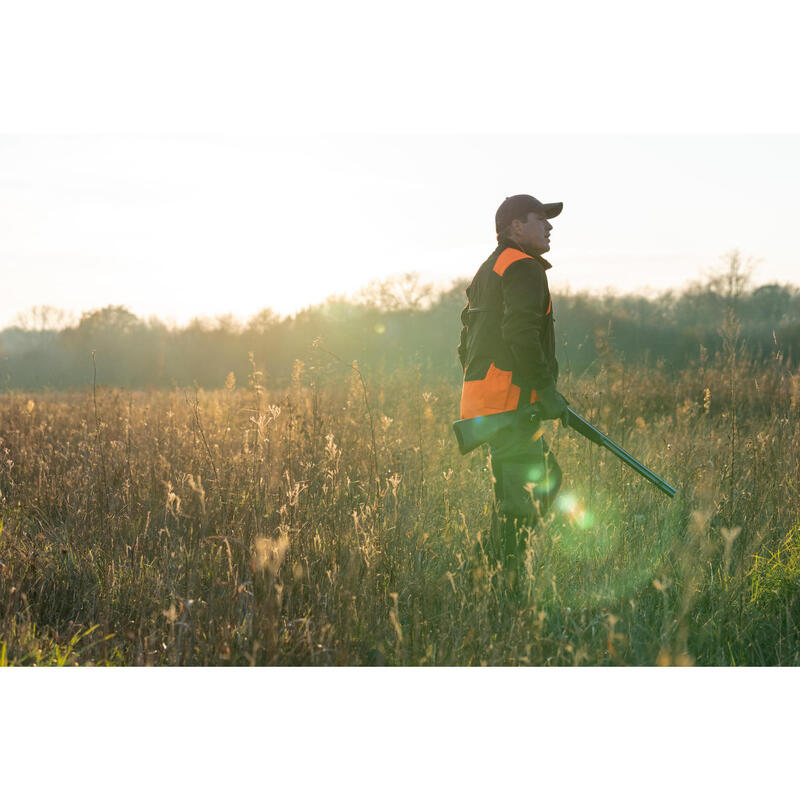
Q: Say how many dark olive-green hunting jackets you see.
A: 1